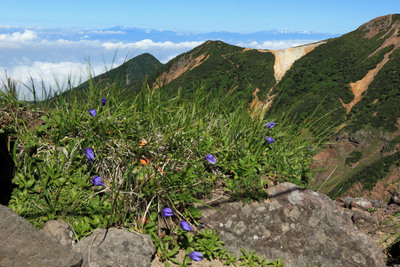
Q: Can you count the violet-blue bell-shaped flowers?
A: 10